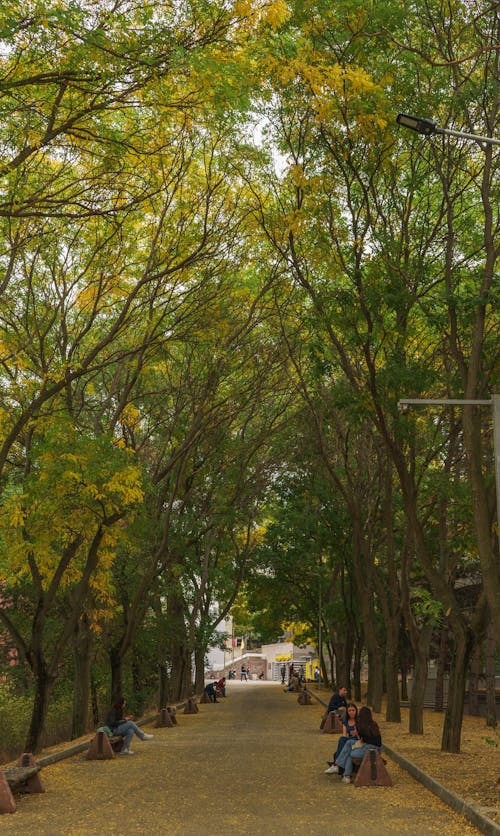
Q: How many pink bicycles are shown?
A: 0